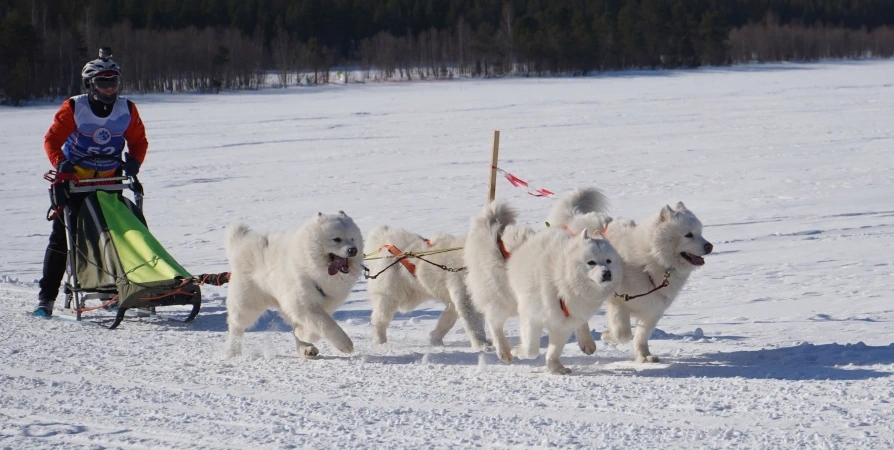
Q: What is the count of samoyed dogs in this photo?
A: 4